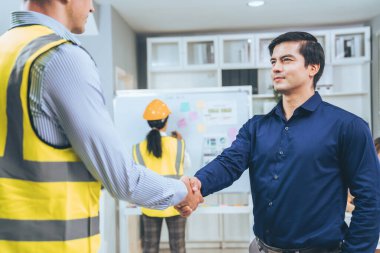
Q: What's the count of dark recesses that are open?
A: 1